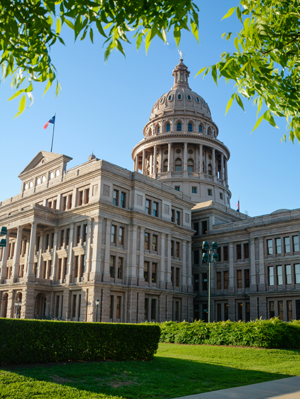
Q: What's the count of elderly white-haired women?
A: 0